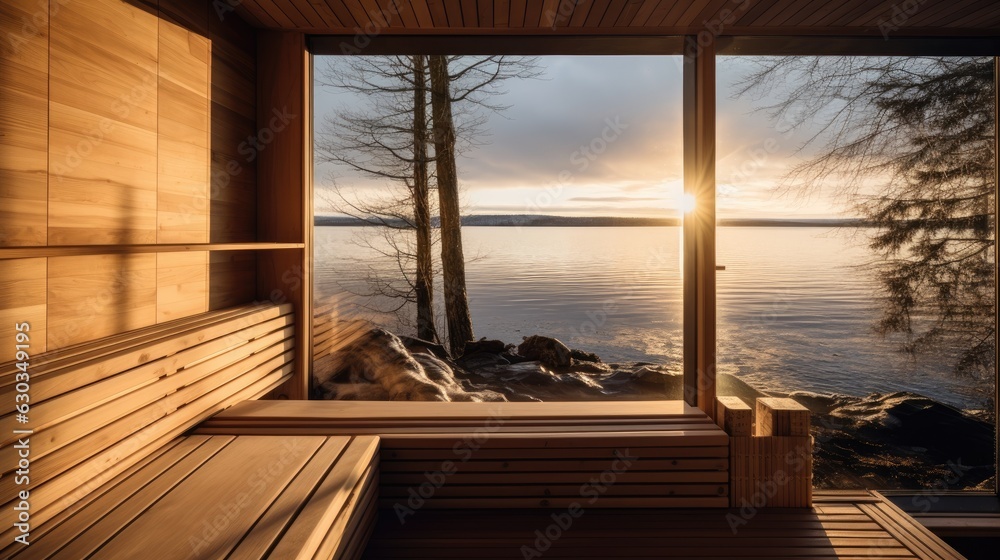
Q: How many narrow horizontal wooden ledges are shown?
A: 1